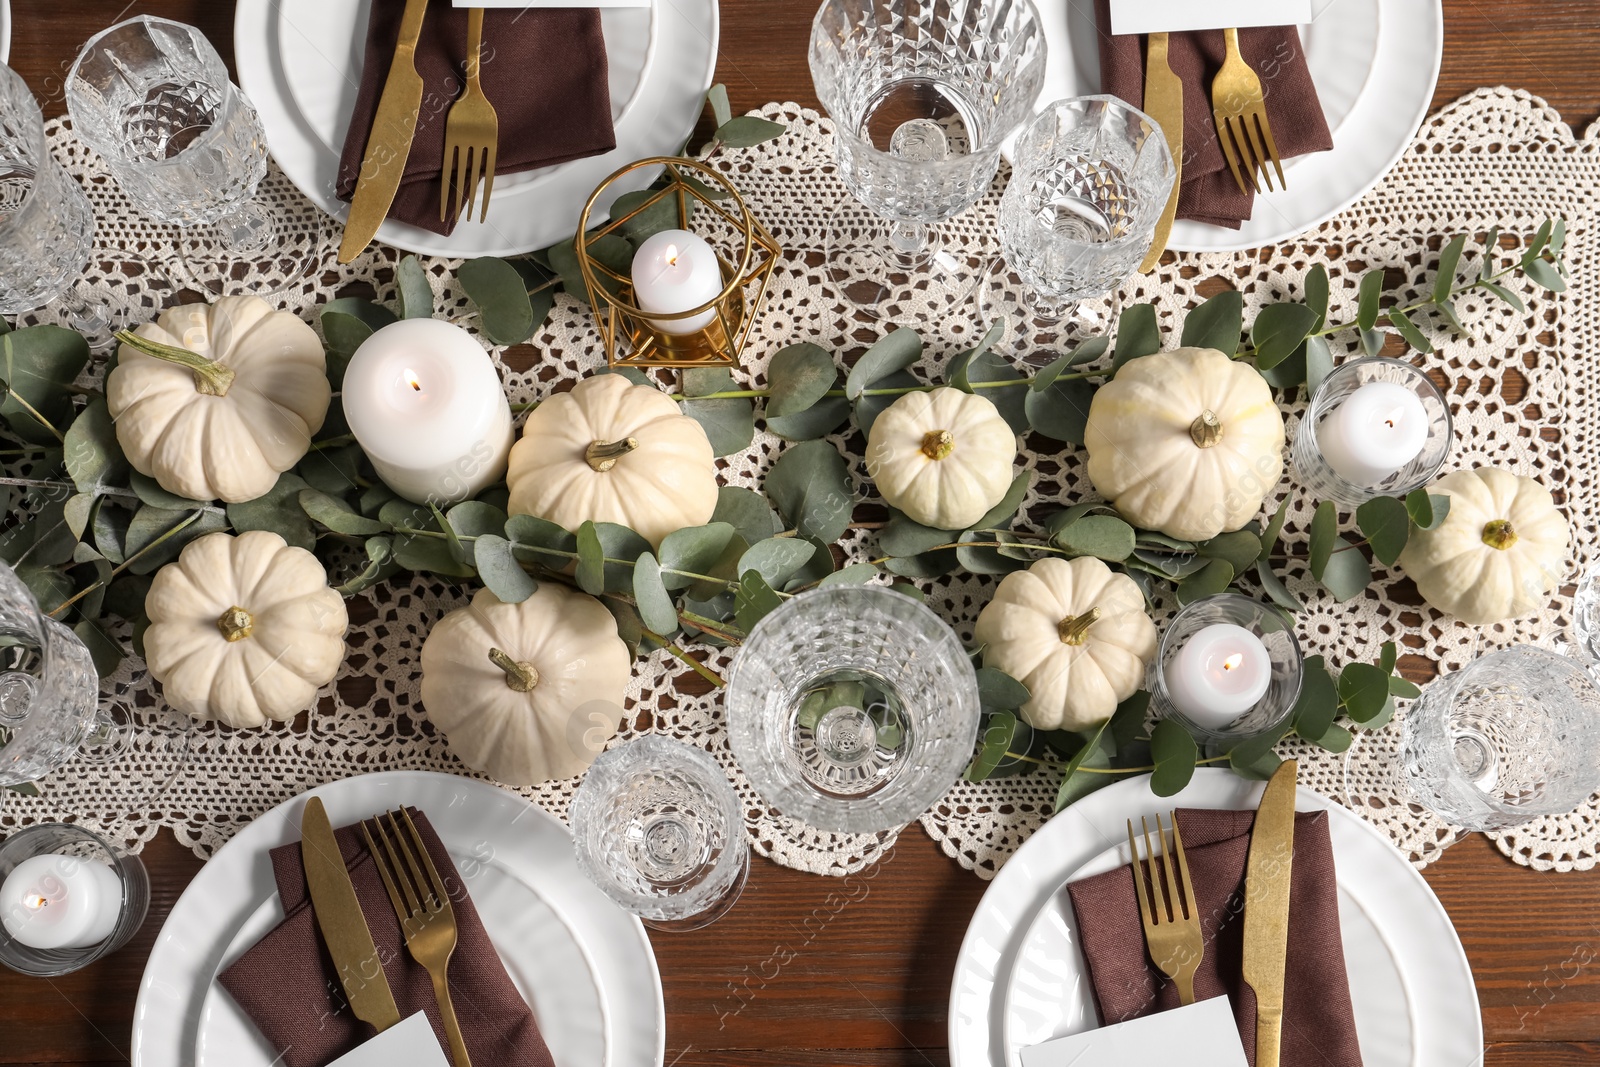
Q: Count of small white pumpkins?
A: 8